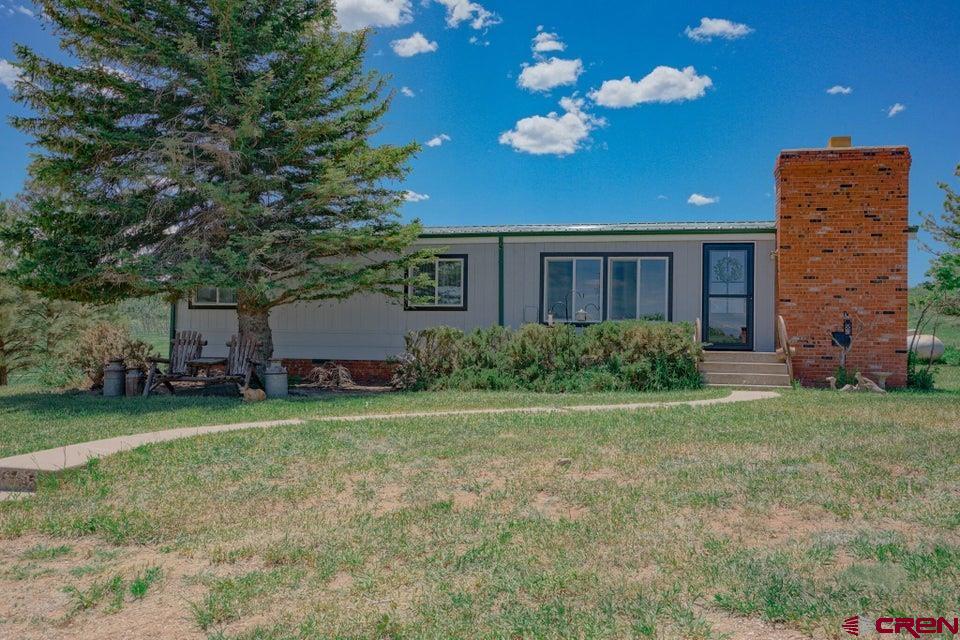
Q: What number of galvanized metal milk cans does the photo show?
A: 3